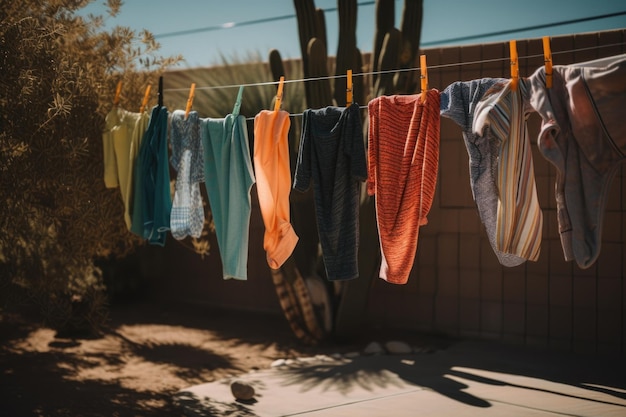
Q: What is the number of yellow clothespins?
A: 8